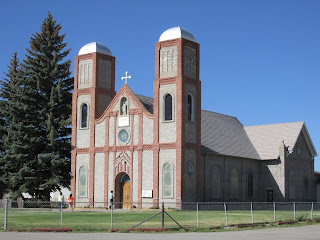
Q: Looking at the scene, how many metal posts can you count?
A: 10